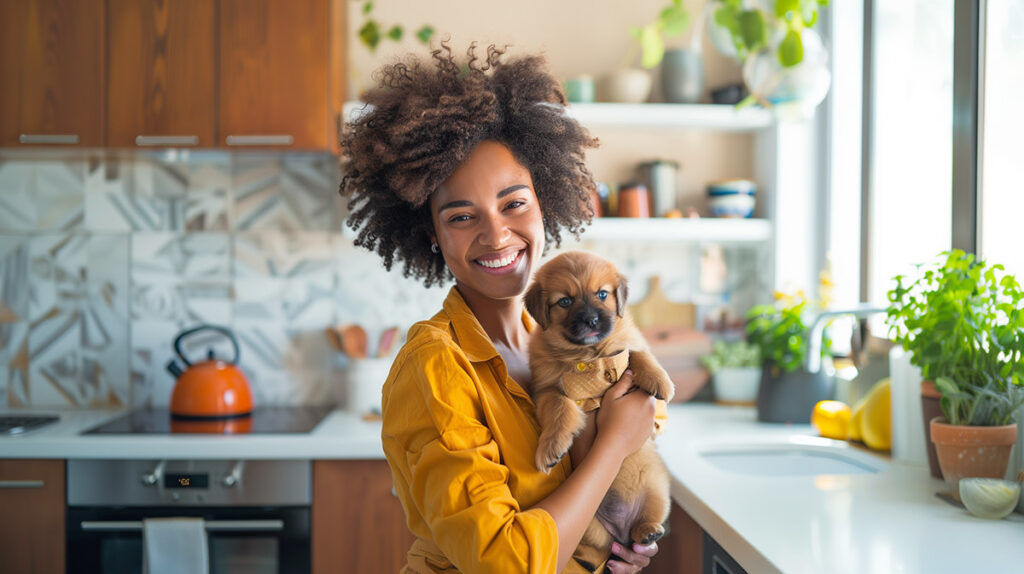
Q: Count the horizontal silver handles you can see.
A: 5